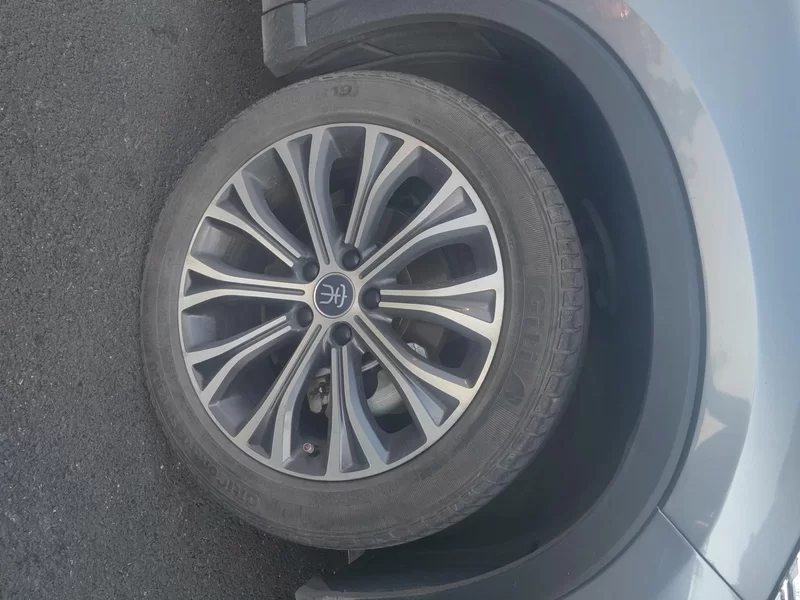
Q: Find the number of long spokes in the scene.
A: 5